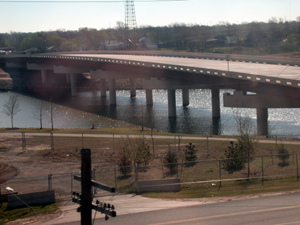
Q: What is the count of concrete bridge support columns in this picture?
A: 11